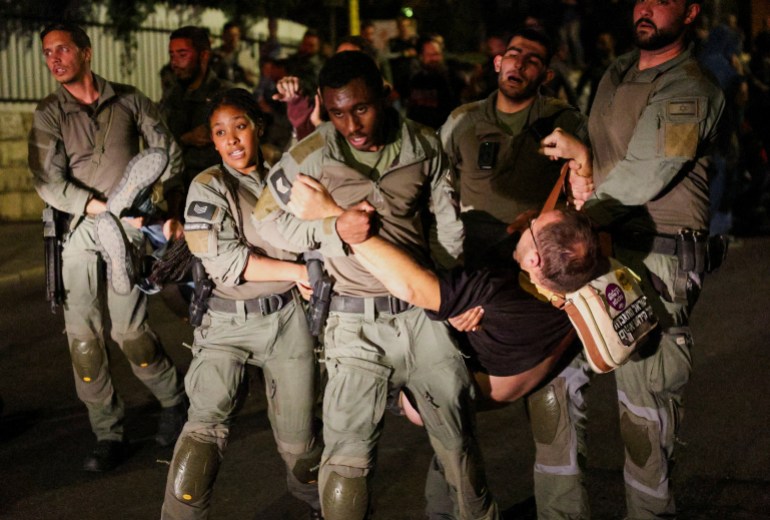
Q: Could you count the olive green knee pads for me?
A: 7